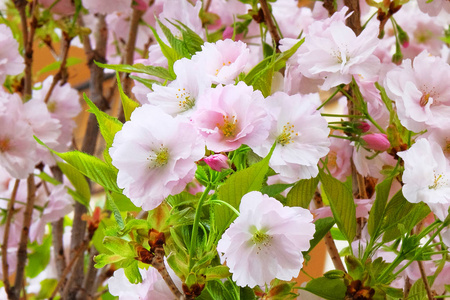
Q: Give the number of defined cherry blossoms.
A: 9